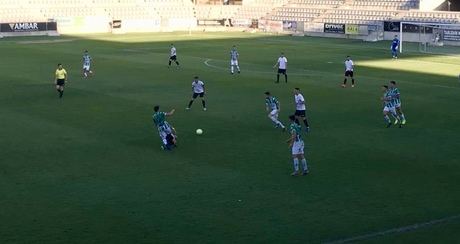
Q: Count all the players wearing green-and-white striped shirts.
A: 7